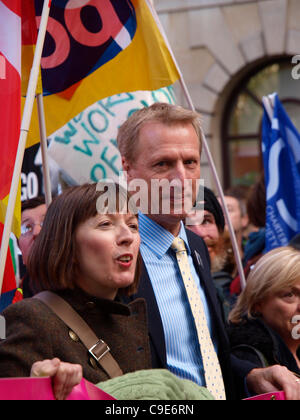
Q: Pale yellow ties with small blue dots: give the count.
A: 1